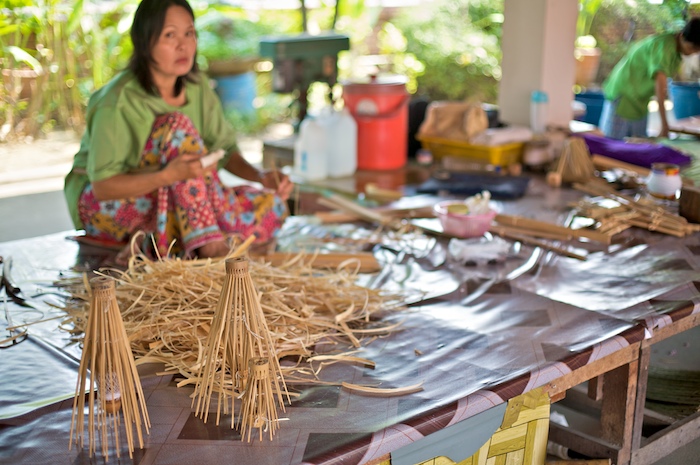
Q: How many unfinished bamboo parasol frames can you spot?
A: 3